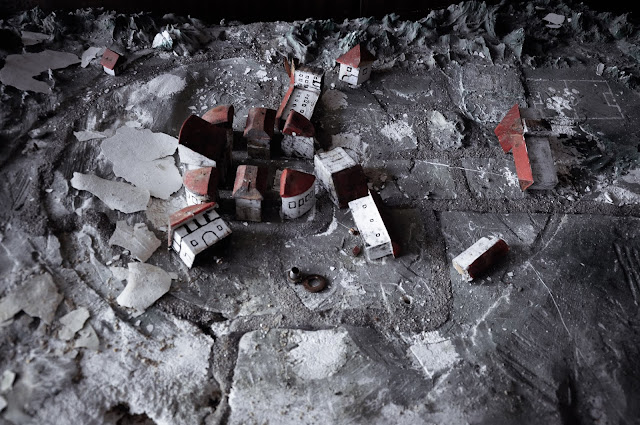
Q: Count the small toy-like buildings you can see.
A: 15